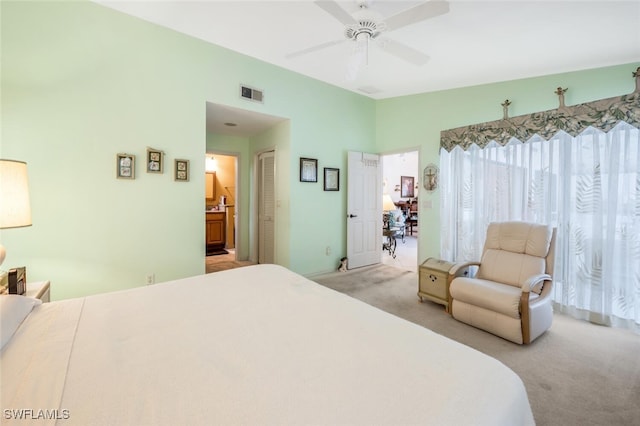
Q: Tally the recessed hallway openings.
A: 1